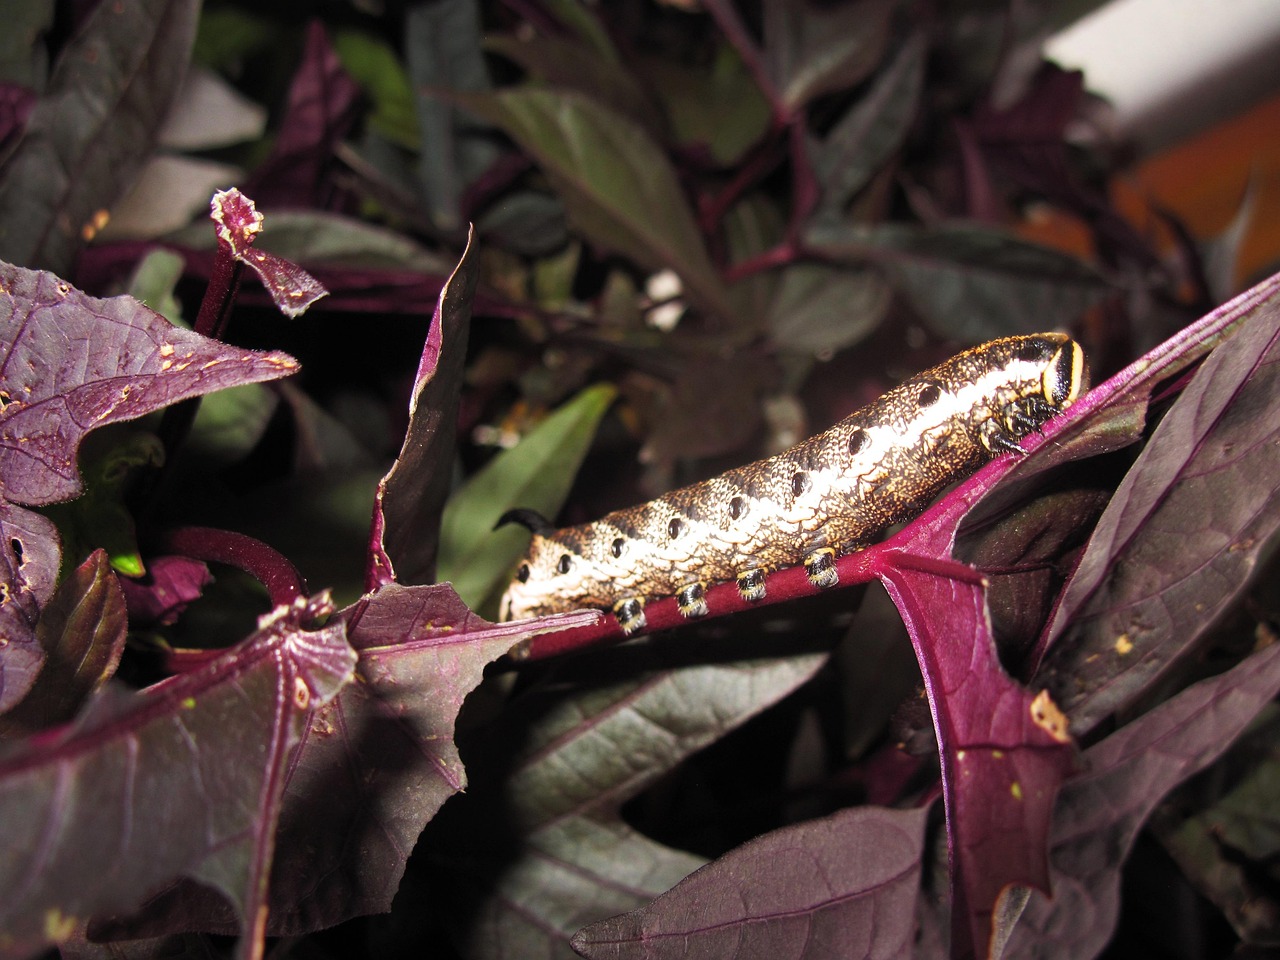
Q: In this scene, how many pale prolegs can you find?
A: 4